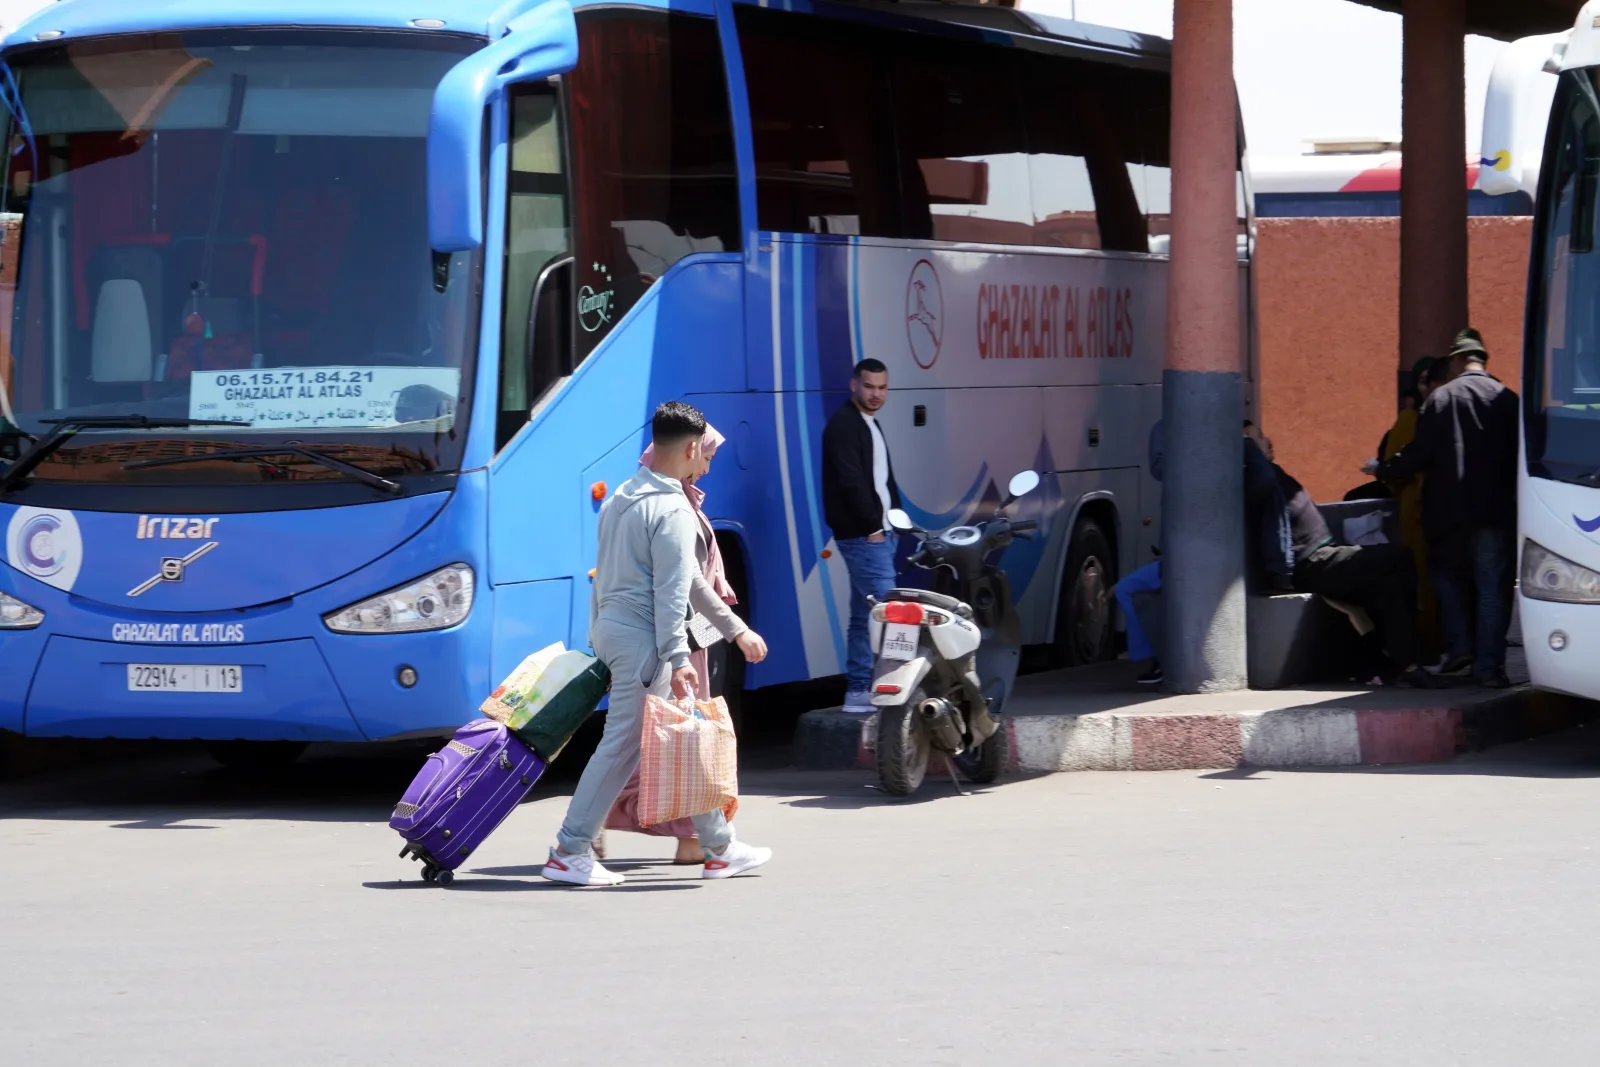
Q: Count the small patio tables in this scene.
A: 0